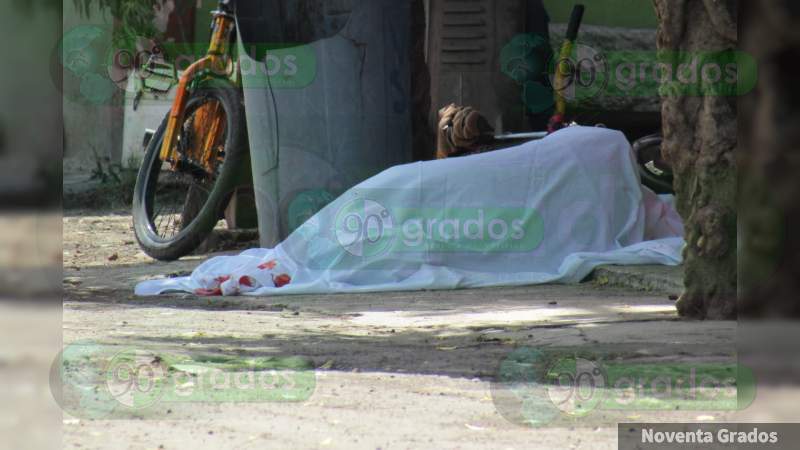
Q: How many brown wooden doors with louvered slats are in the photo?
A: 1